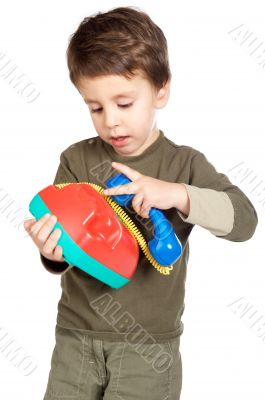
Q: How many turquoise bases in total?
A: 1